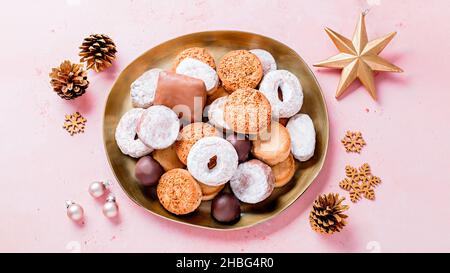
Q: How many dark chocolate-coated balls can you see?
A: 3